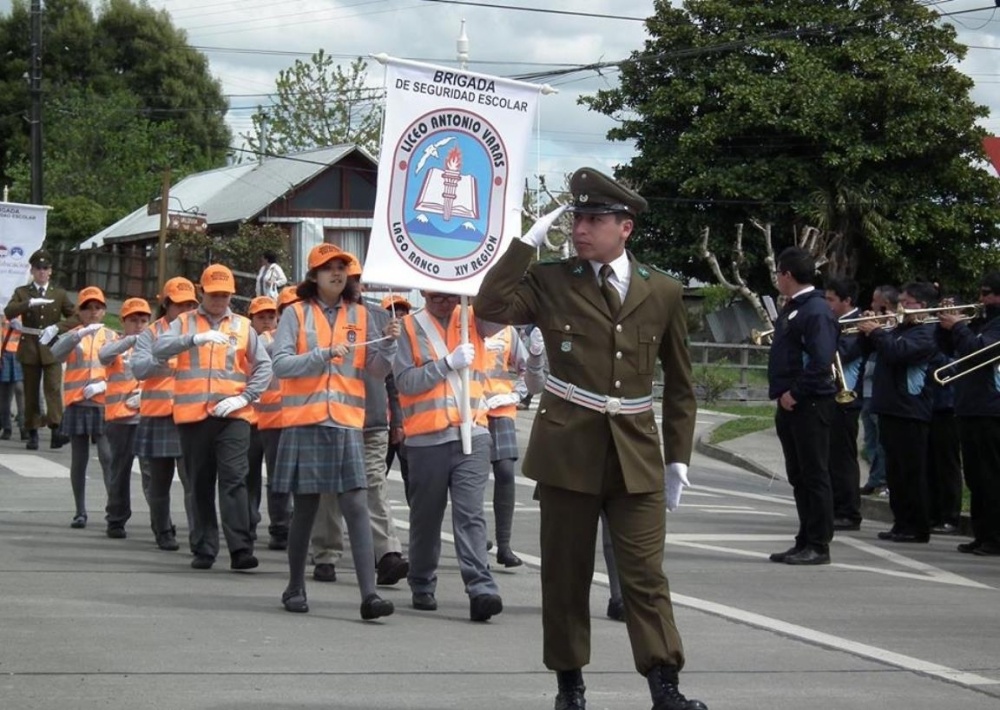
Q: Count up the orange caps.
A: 9